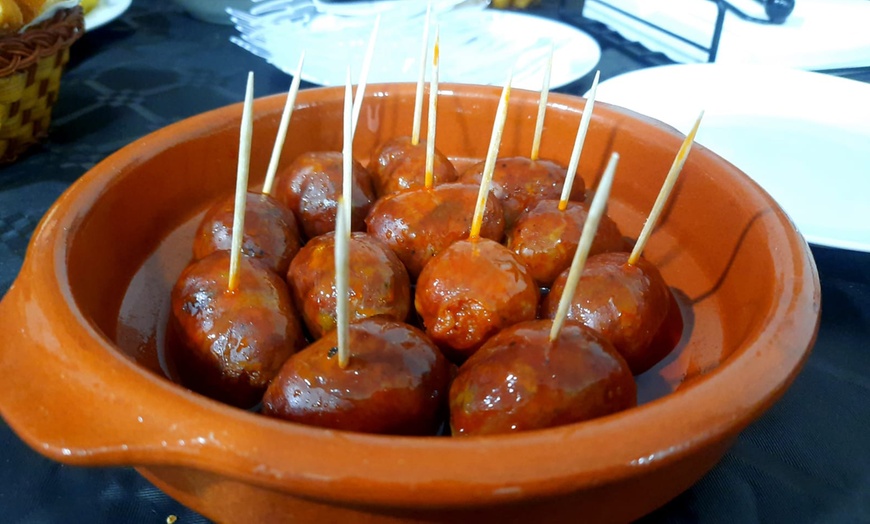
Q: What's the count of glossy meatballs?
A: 12